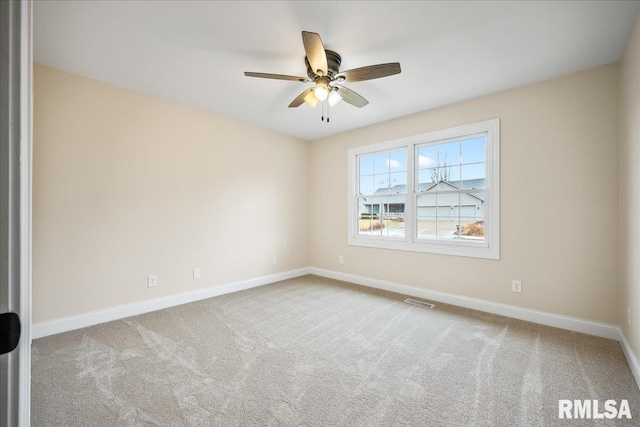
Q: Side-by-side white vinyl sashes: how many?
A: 2